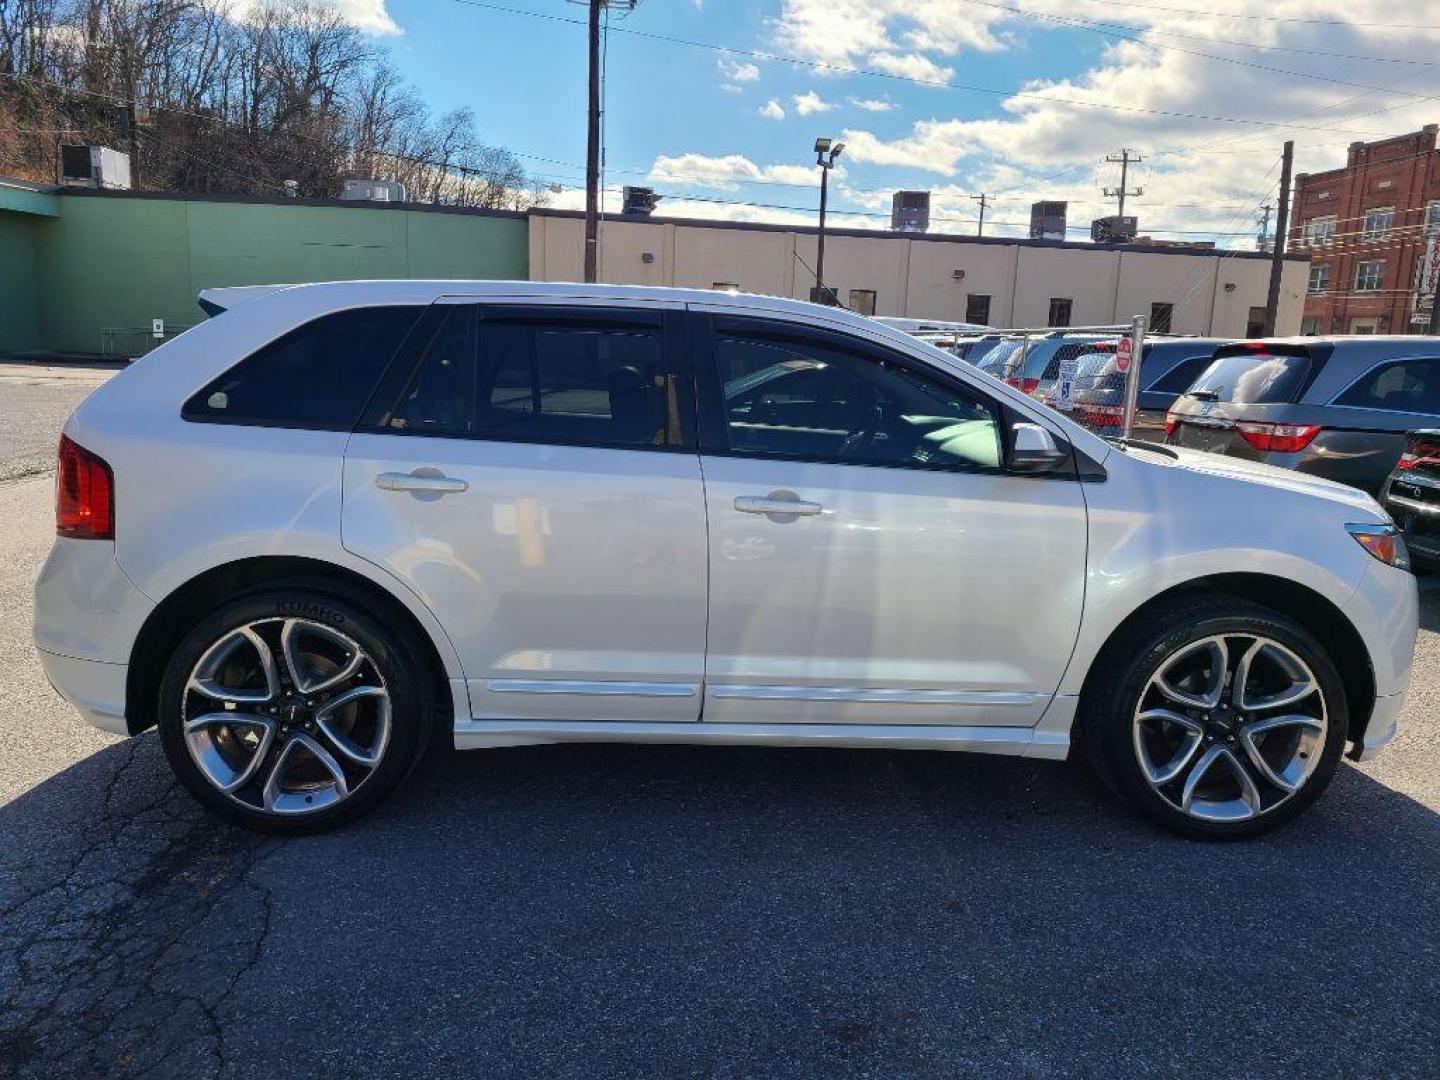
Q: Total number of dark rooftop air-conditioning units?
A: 4